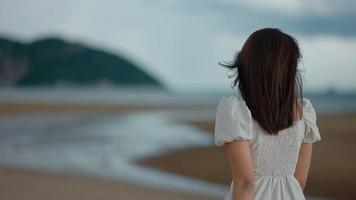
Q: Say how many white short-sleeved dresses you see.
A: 1